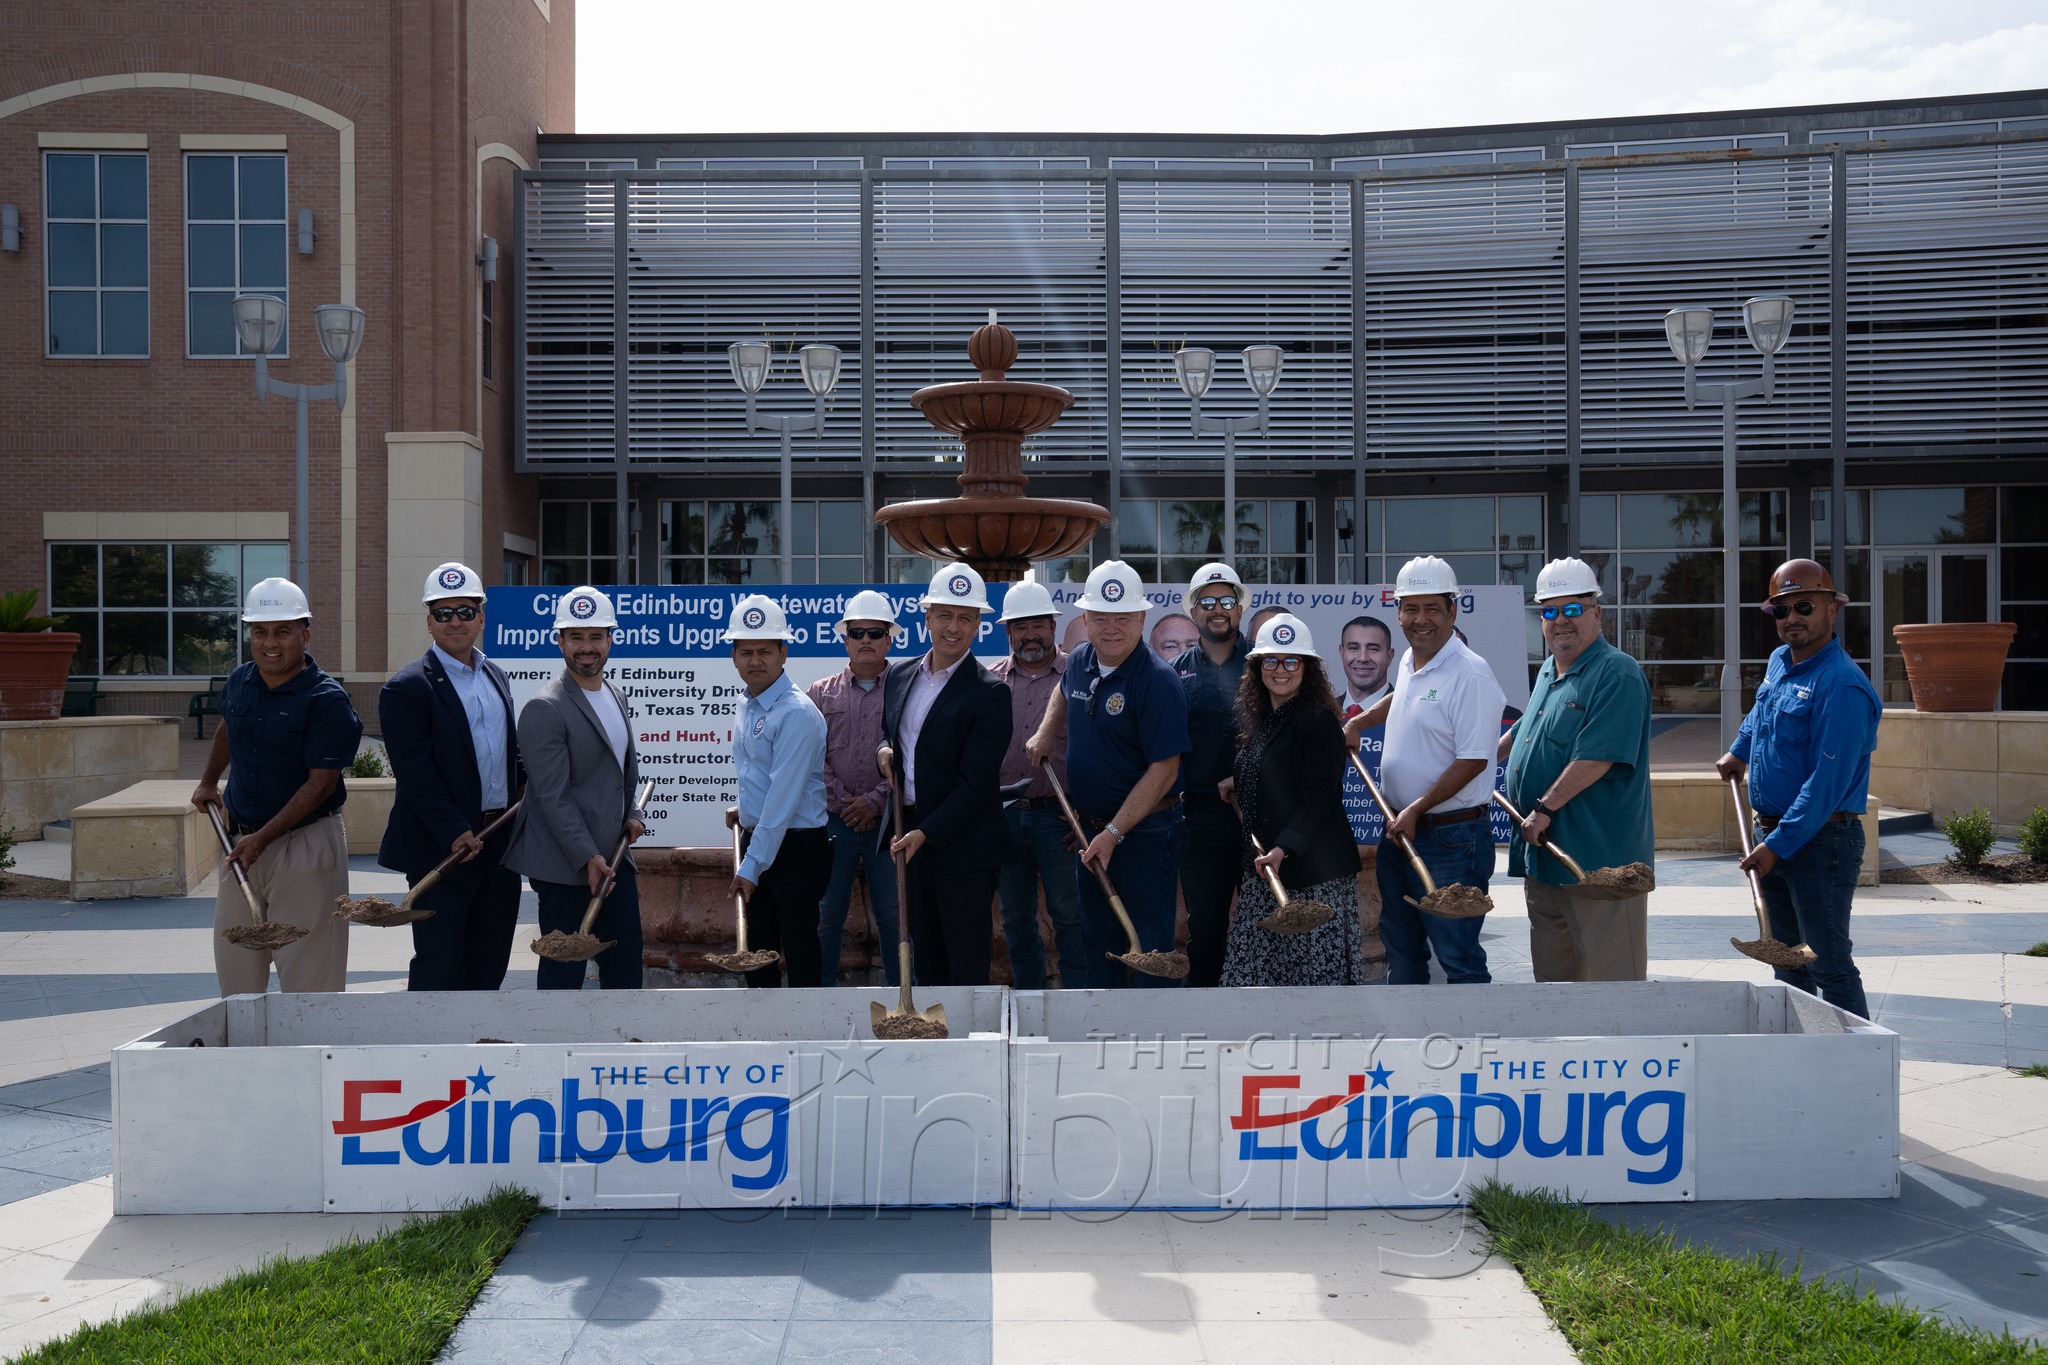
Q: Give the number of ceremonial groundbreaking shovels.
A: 10